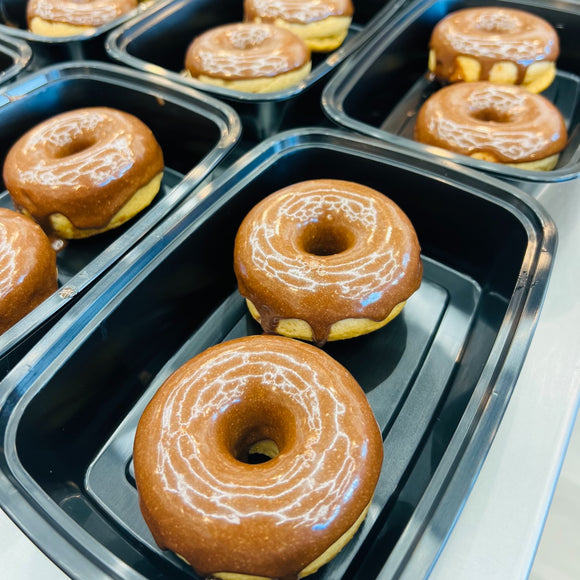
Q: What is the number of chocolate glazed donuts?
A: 9